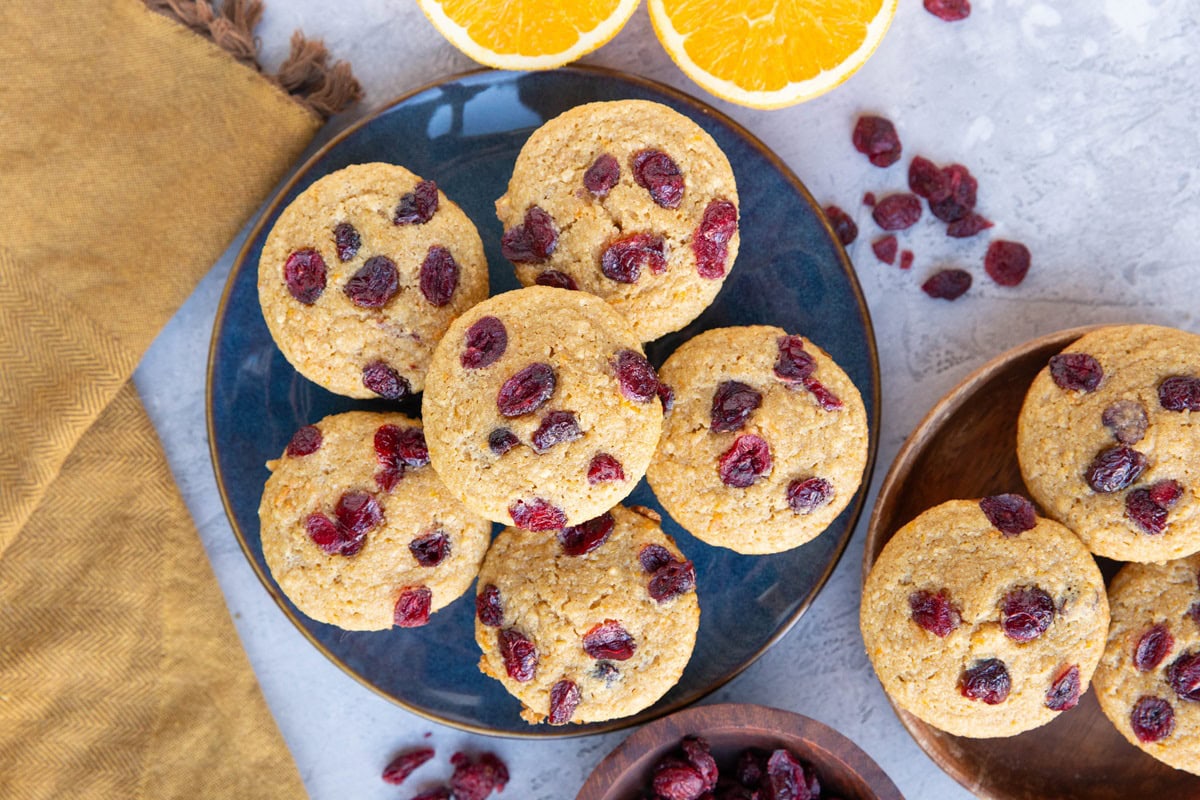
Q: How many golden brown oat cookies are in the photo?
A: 9